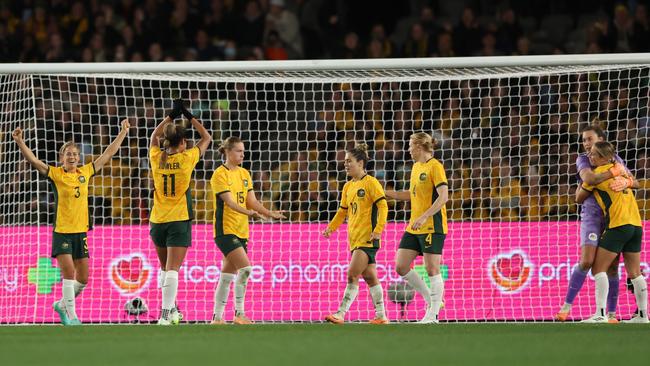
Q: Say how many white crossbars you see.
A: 1